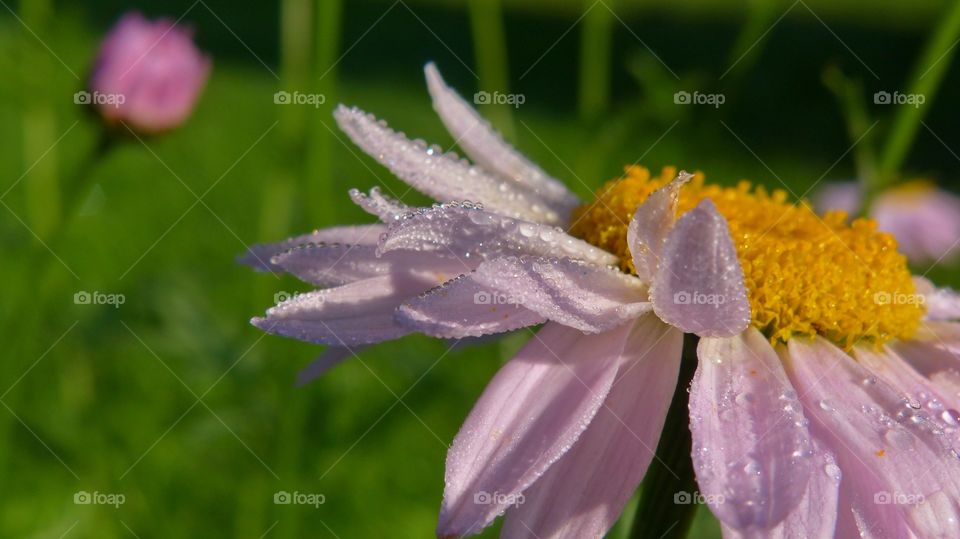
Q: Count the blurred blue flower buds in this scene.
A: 0